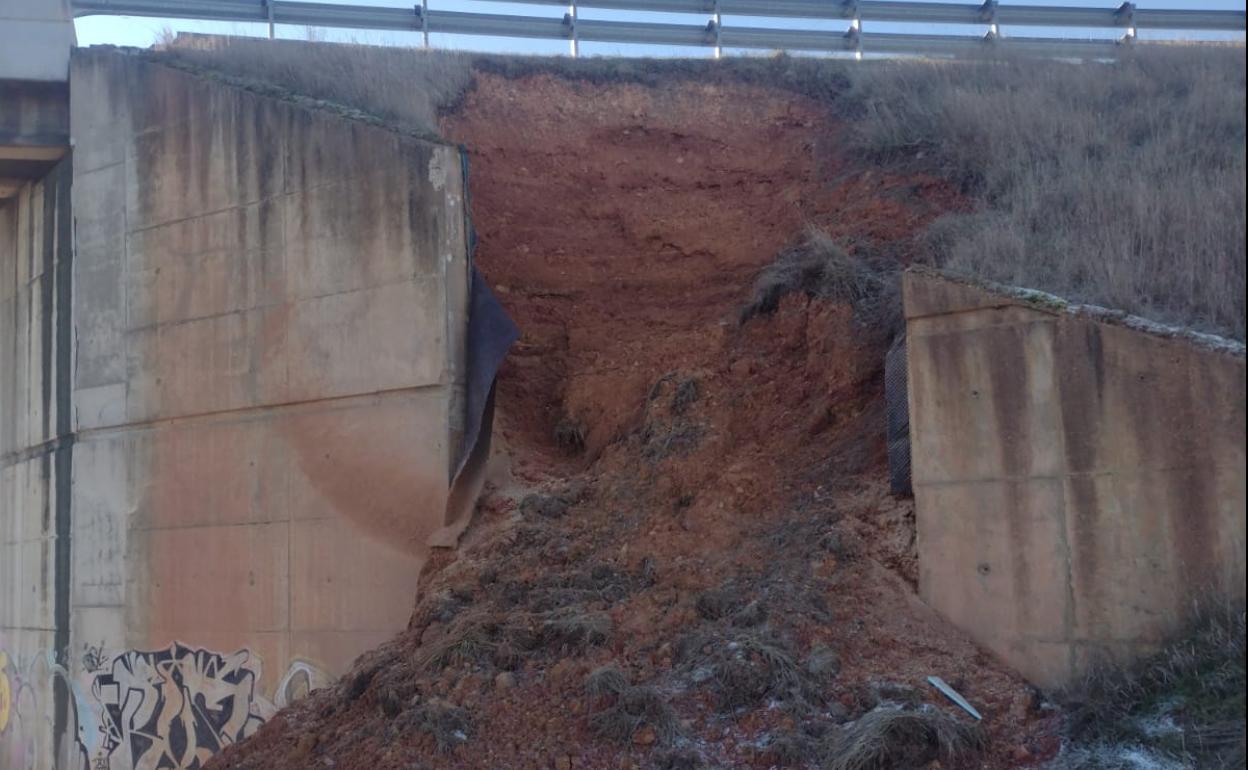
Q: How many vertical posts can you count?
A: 7